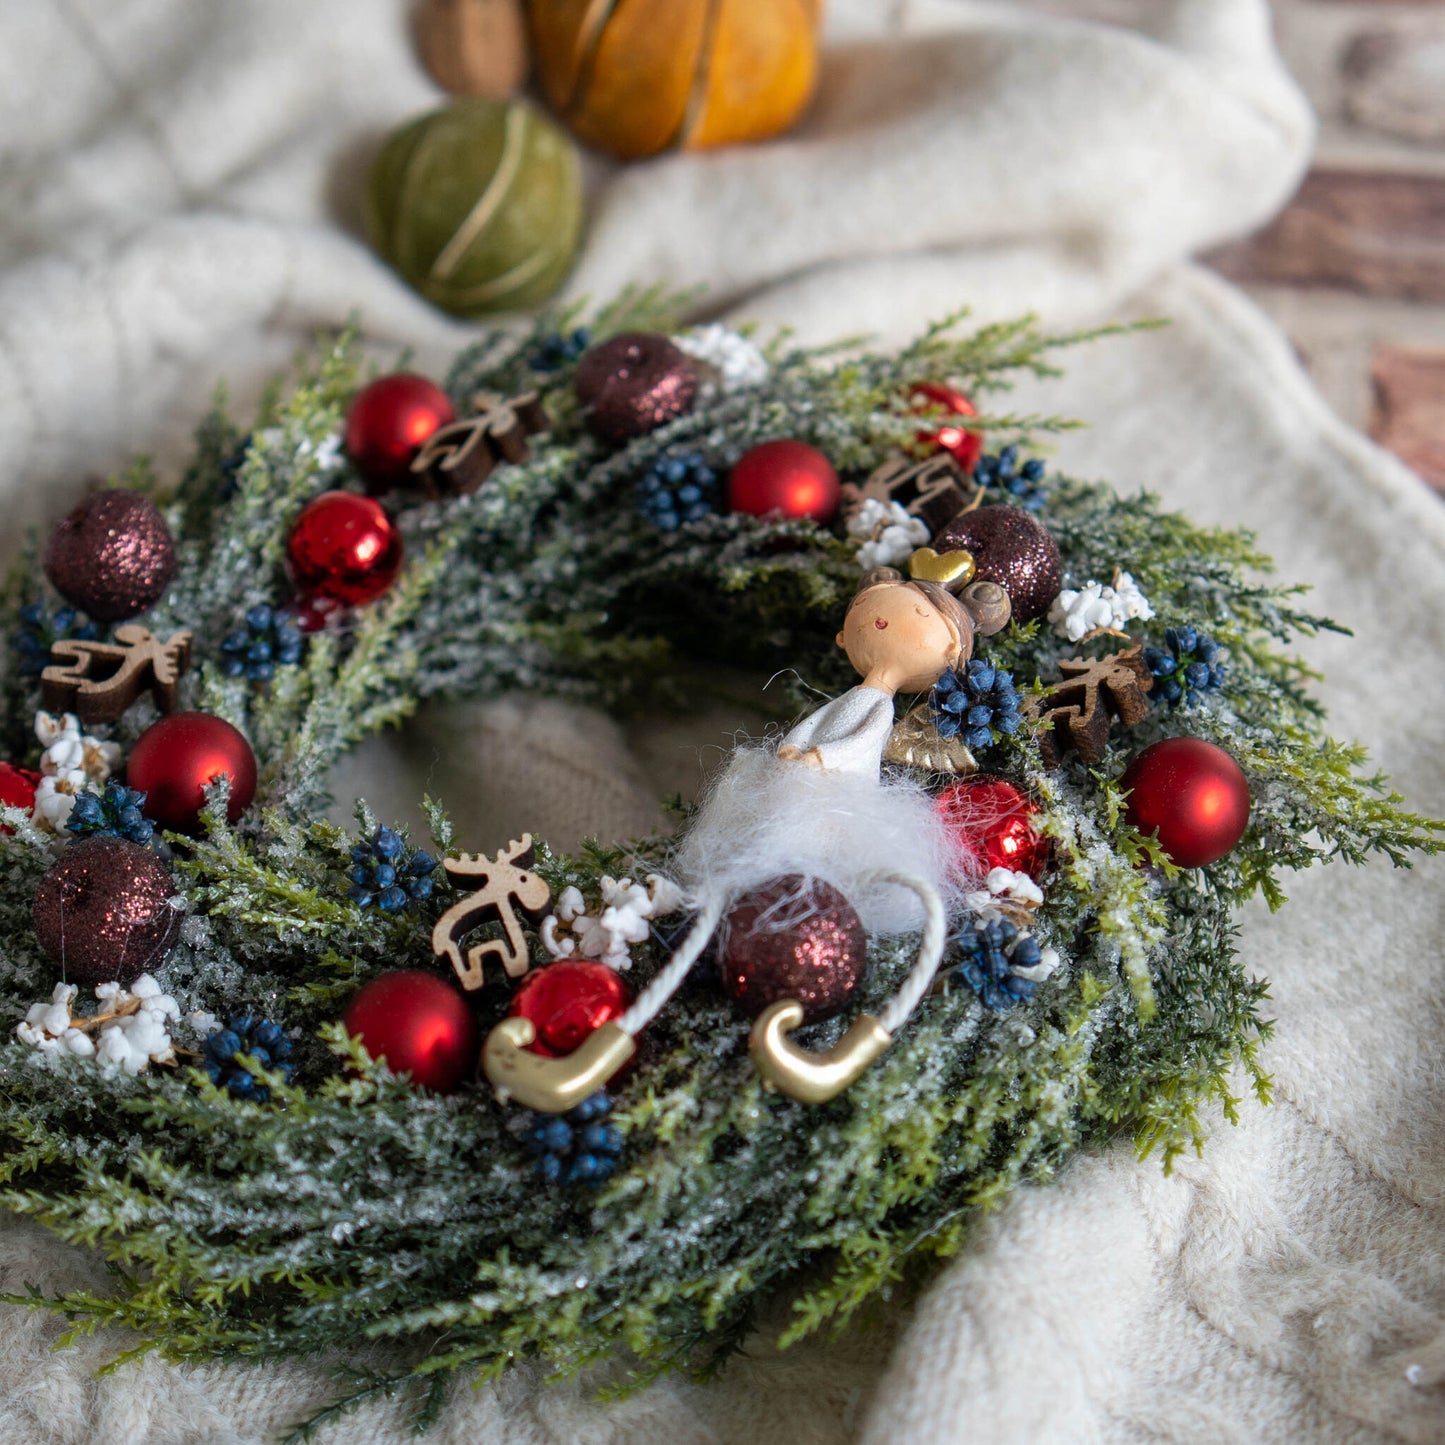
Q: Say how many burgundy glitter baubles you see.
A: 5